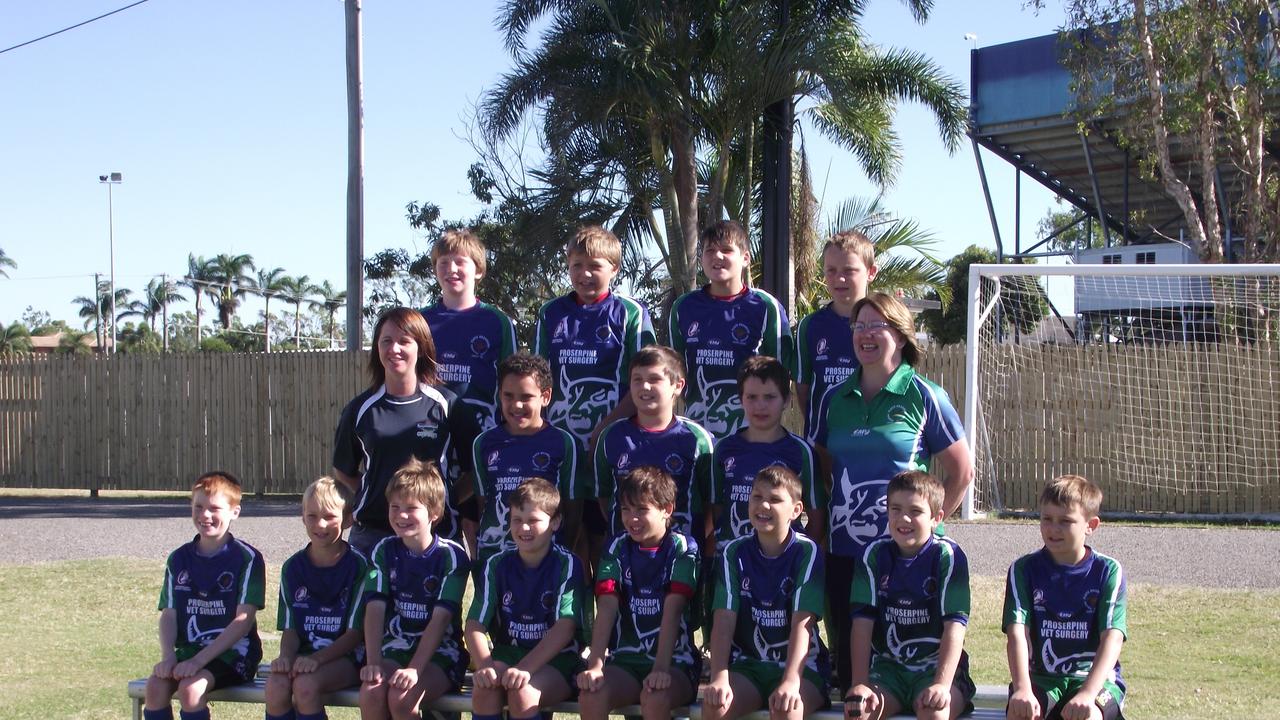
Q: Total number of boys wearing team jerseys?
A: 15